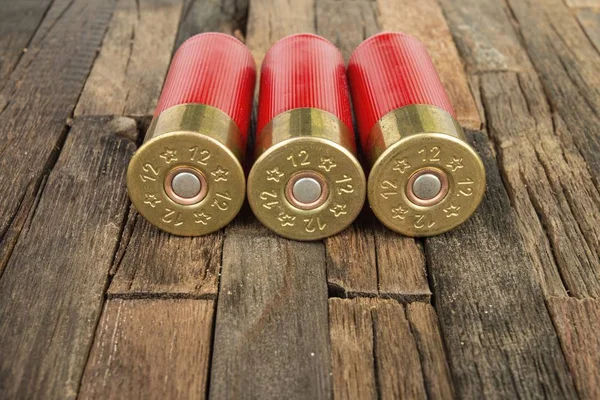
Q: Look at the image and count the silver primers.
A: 3